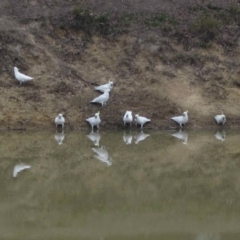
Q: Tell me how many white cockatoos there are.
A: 9